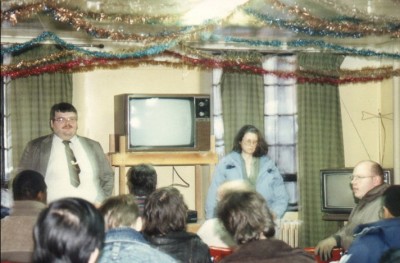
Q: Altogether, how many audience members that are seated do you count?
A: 9